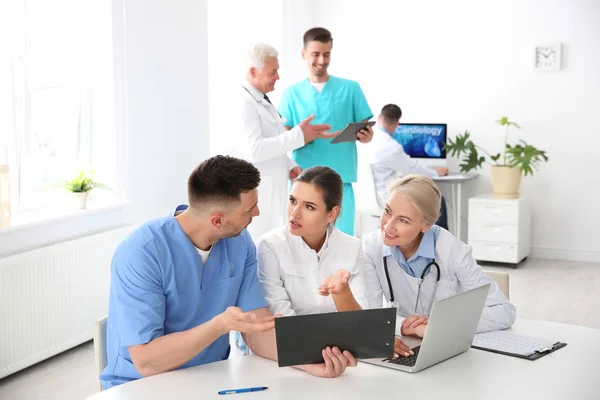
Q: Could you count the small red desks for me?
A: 0